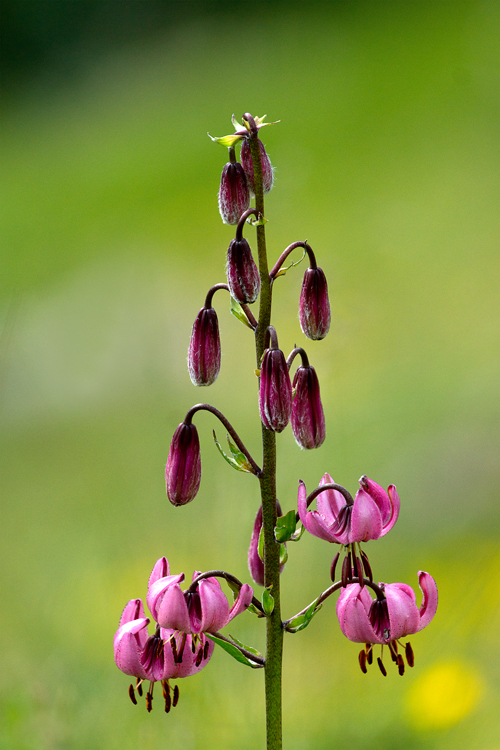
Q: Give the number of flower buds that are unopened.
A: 9